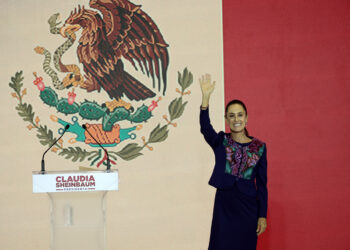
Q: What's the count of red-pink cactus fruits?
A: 3